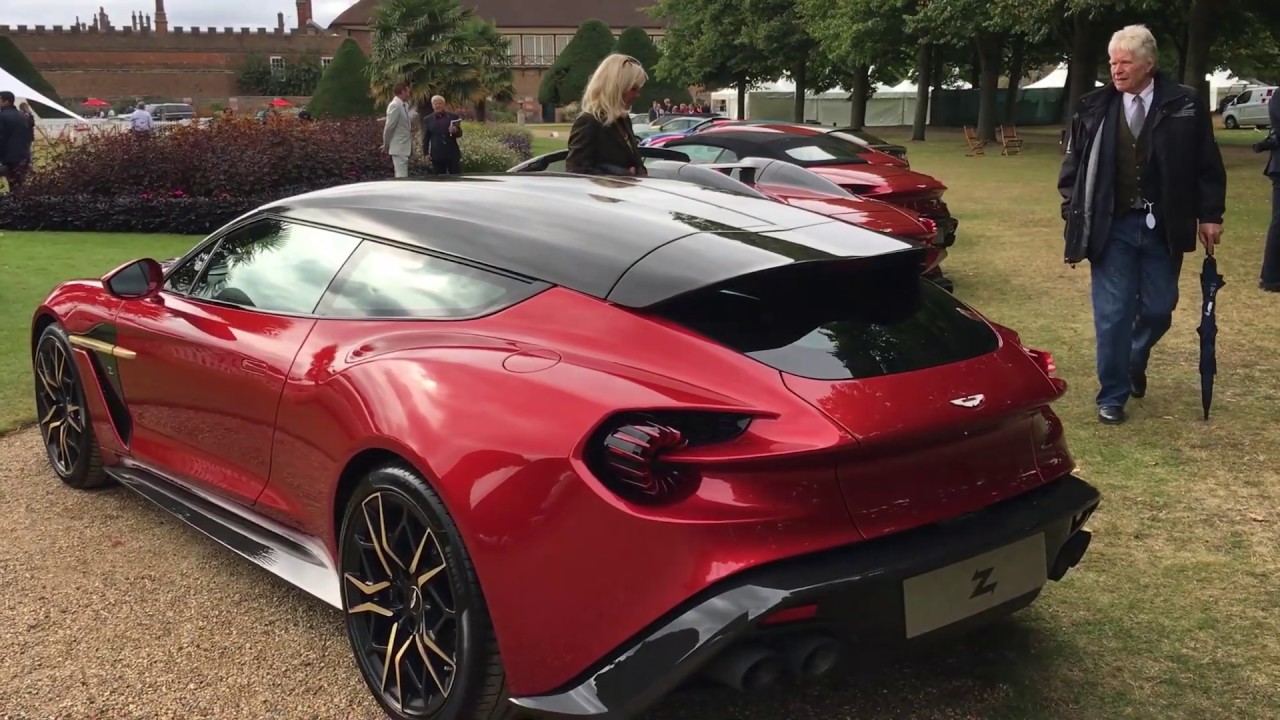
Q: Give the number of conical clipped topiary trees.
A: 4